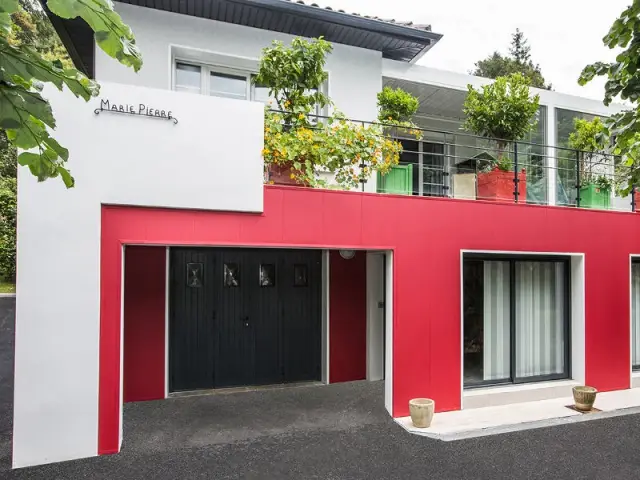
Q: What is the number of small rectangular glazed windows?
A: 4